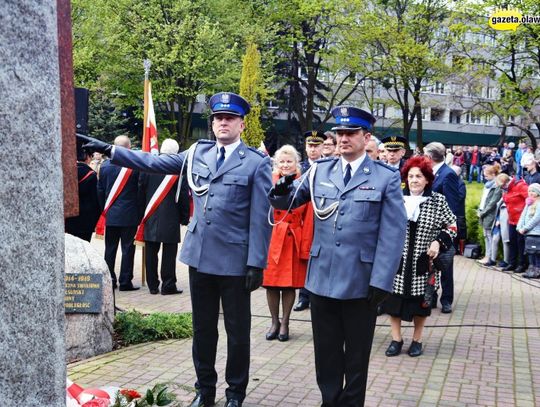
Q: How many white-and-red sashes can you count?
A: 2